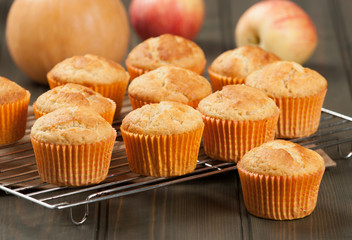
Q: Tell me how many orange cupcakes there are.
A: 11